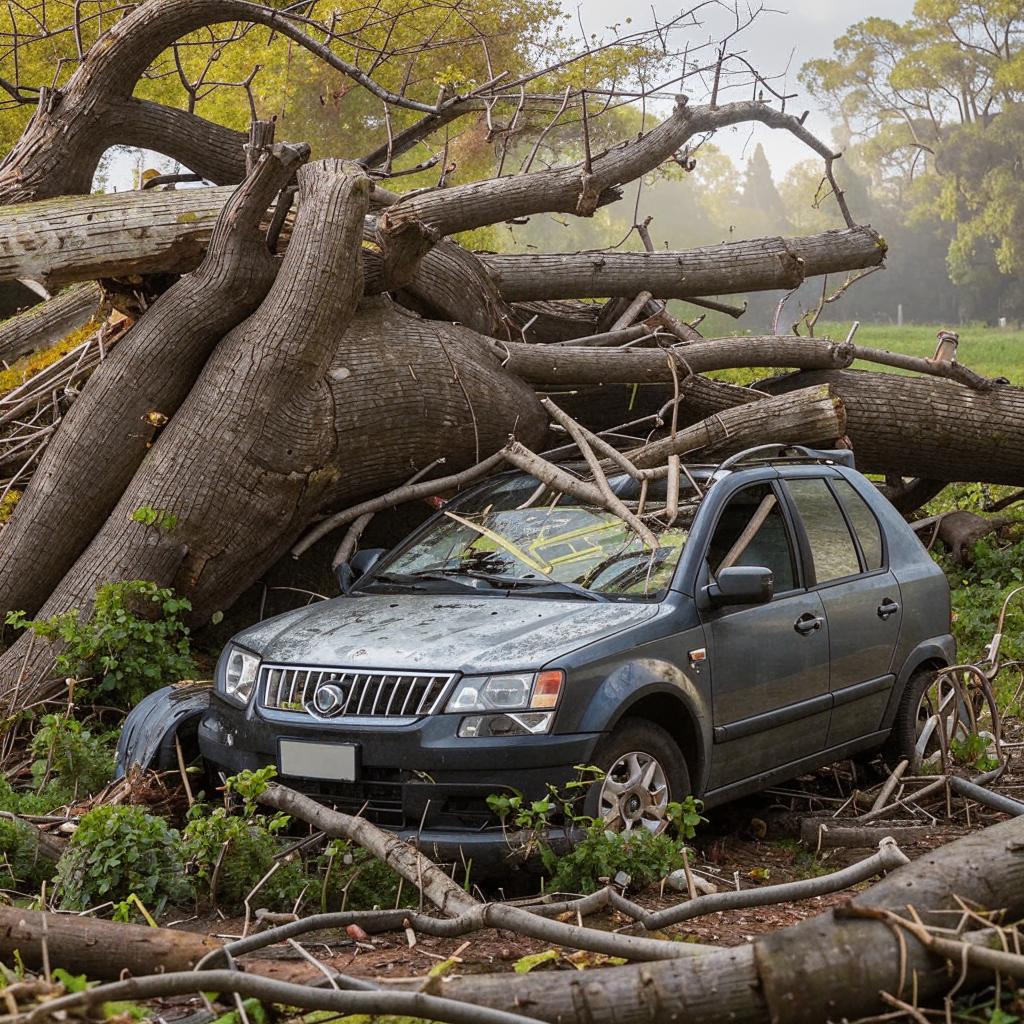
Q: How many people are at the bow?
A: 0